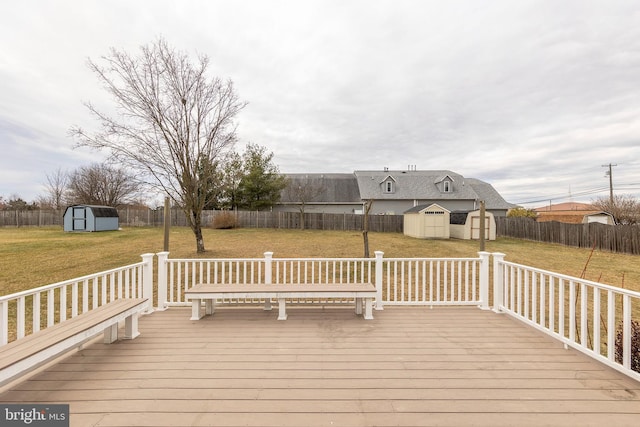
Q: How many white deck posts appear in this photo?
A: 6